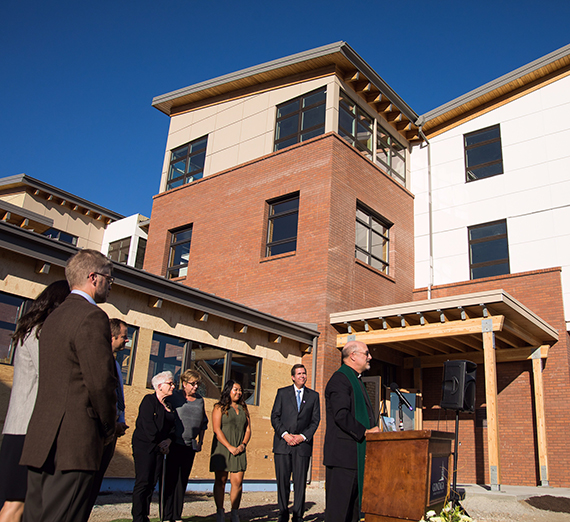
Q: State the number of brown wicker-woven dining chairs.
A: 0